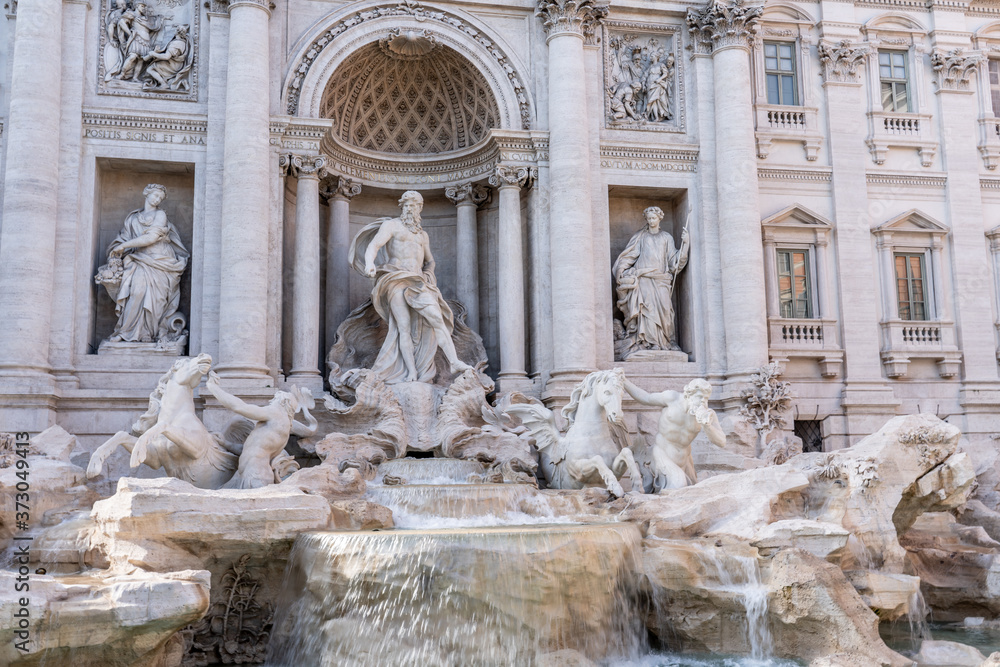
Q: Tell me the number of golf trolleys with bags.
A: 0